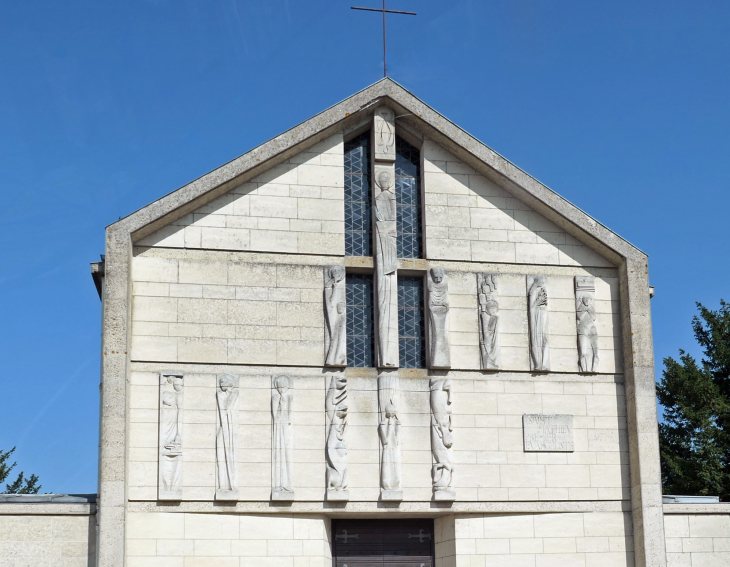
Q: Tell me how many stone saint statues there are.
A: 12